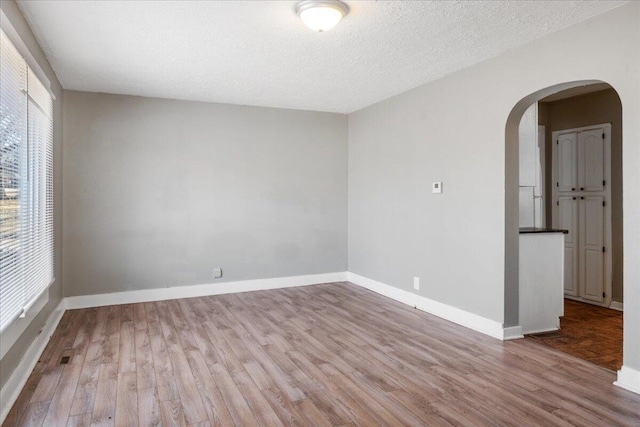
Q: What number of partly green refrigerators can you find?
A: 0